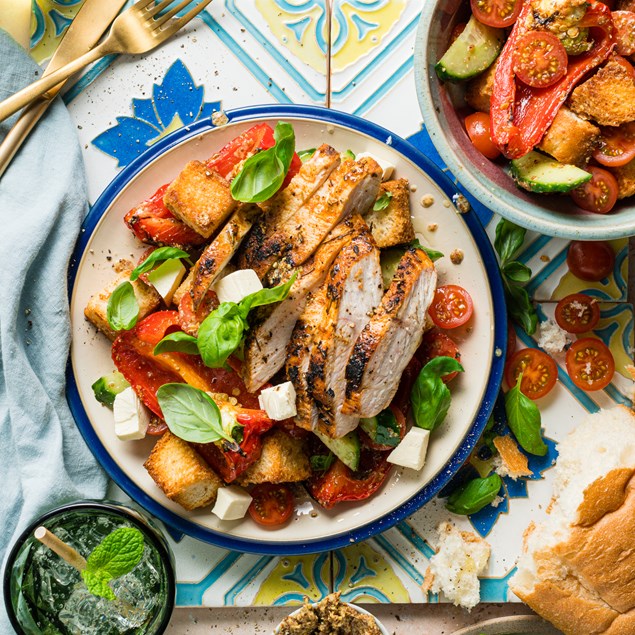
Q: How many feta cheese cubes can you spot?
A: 7